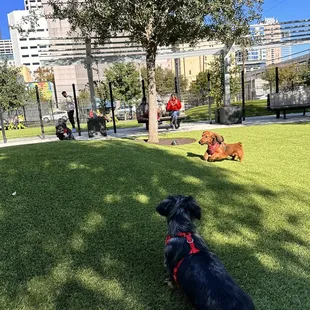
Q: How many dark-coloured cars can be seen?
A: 0